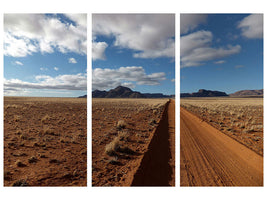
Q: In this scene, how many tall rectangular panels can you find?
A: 3